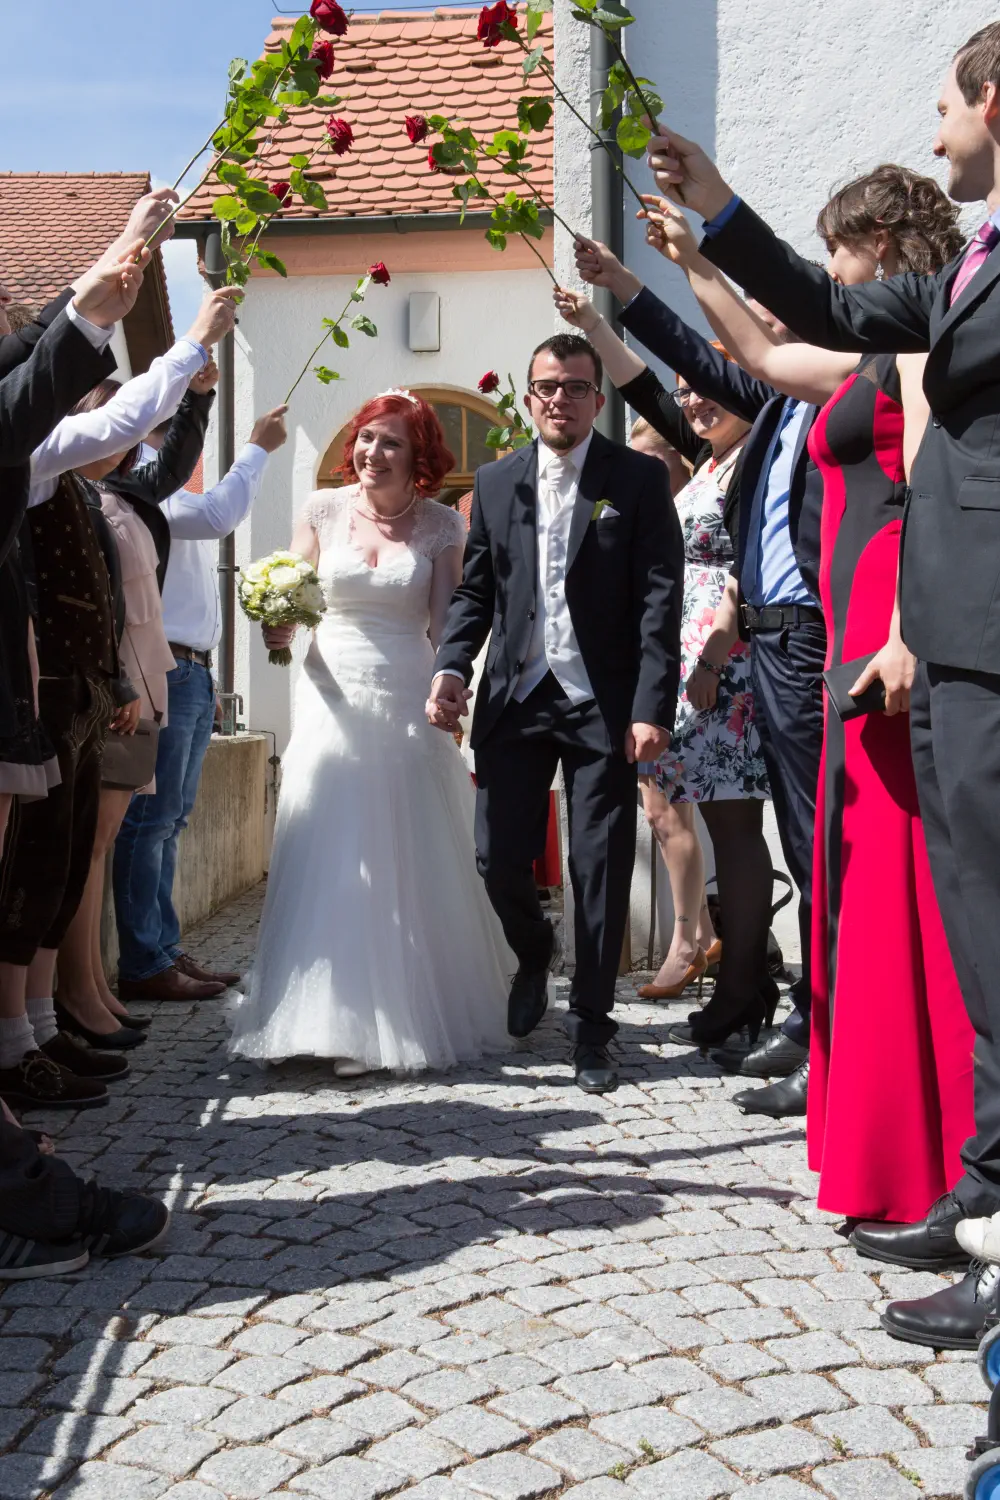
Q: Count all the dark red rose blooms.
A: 9